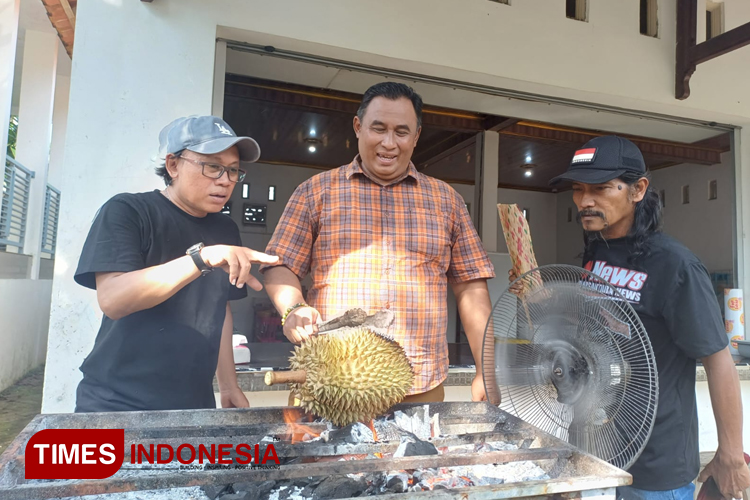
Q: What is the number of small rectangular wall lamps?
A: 2